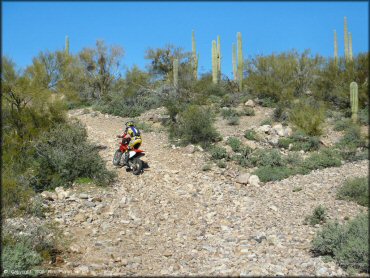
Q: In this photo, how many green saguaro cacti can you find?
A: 11